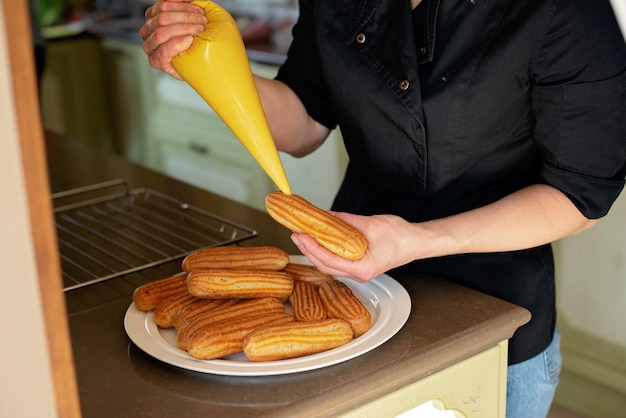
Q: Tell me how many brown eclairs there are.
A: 12